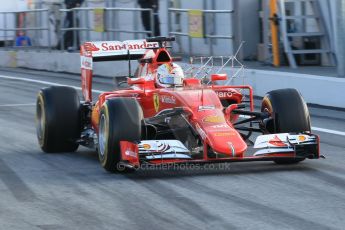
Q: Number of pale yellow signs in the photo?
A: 2